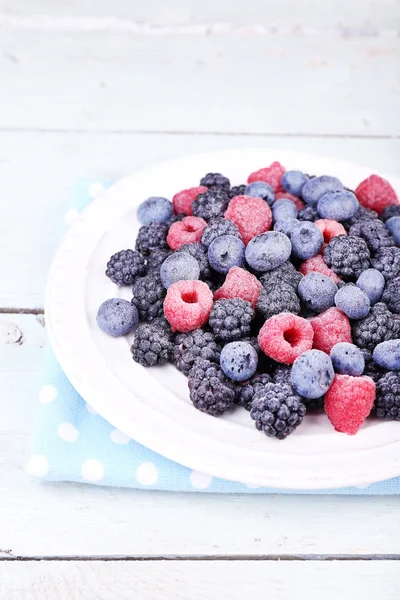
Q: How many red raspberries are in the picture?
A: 13